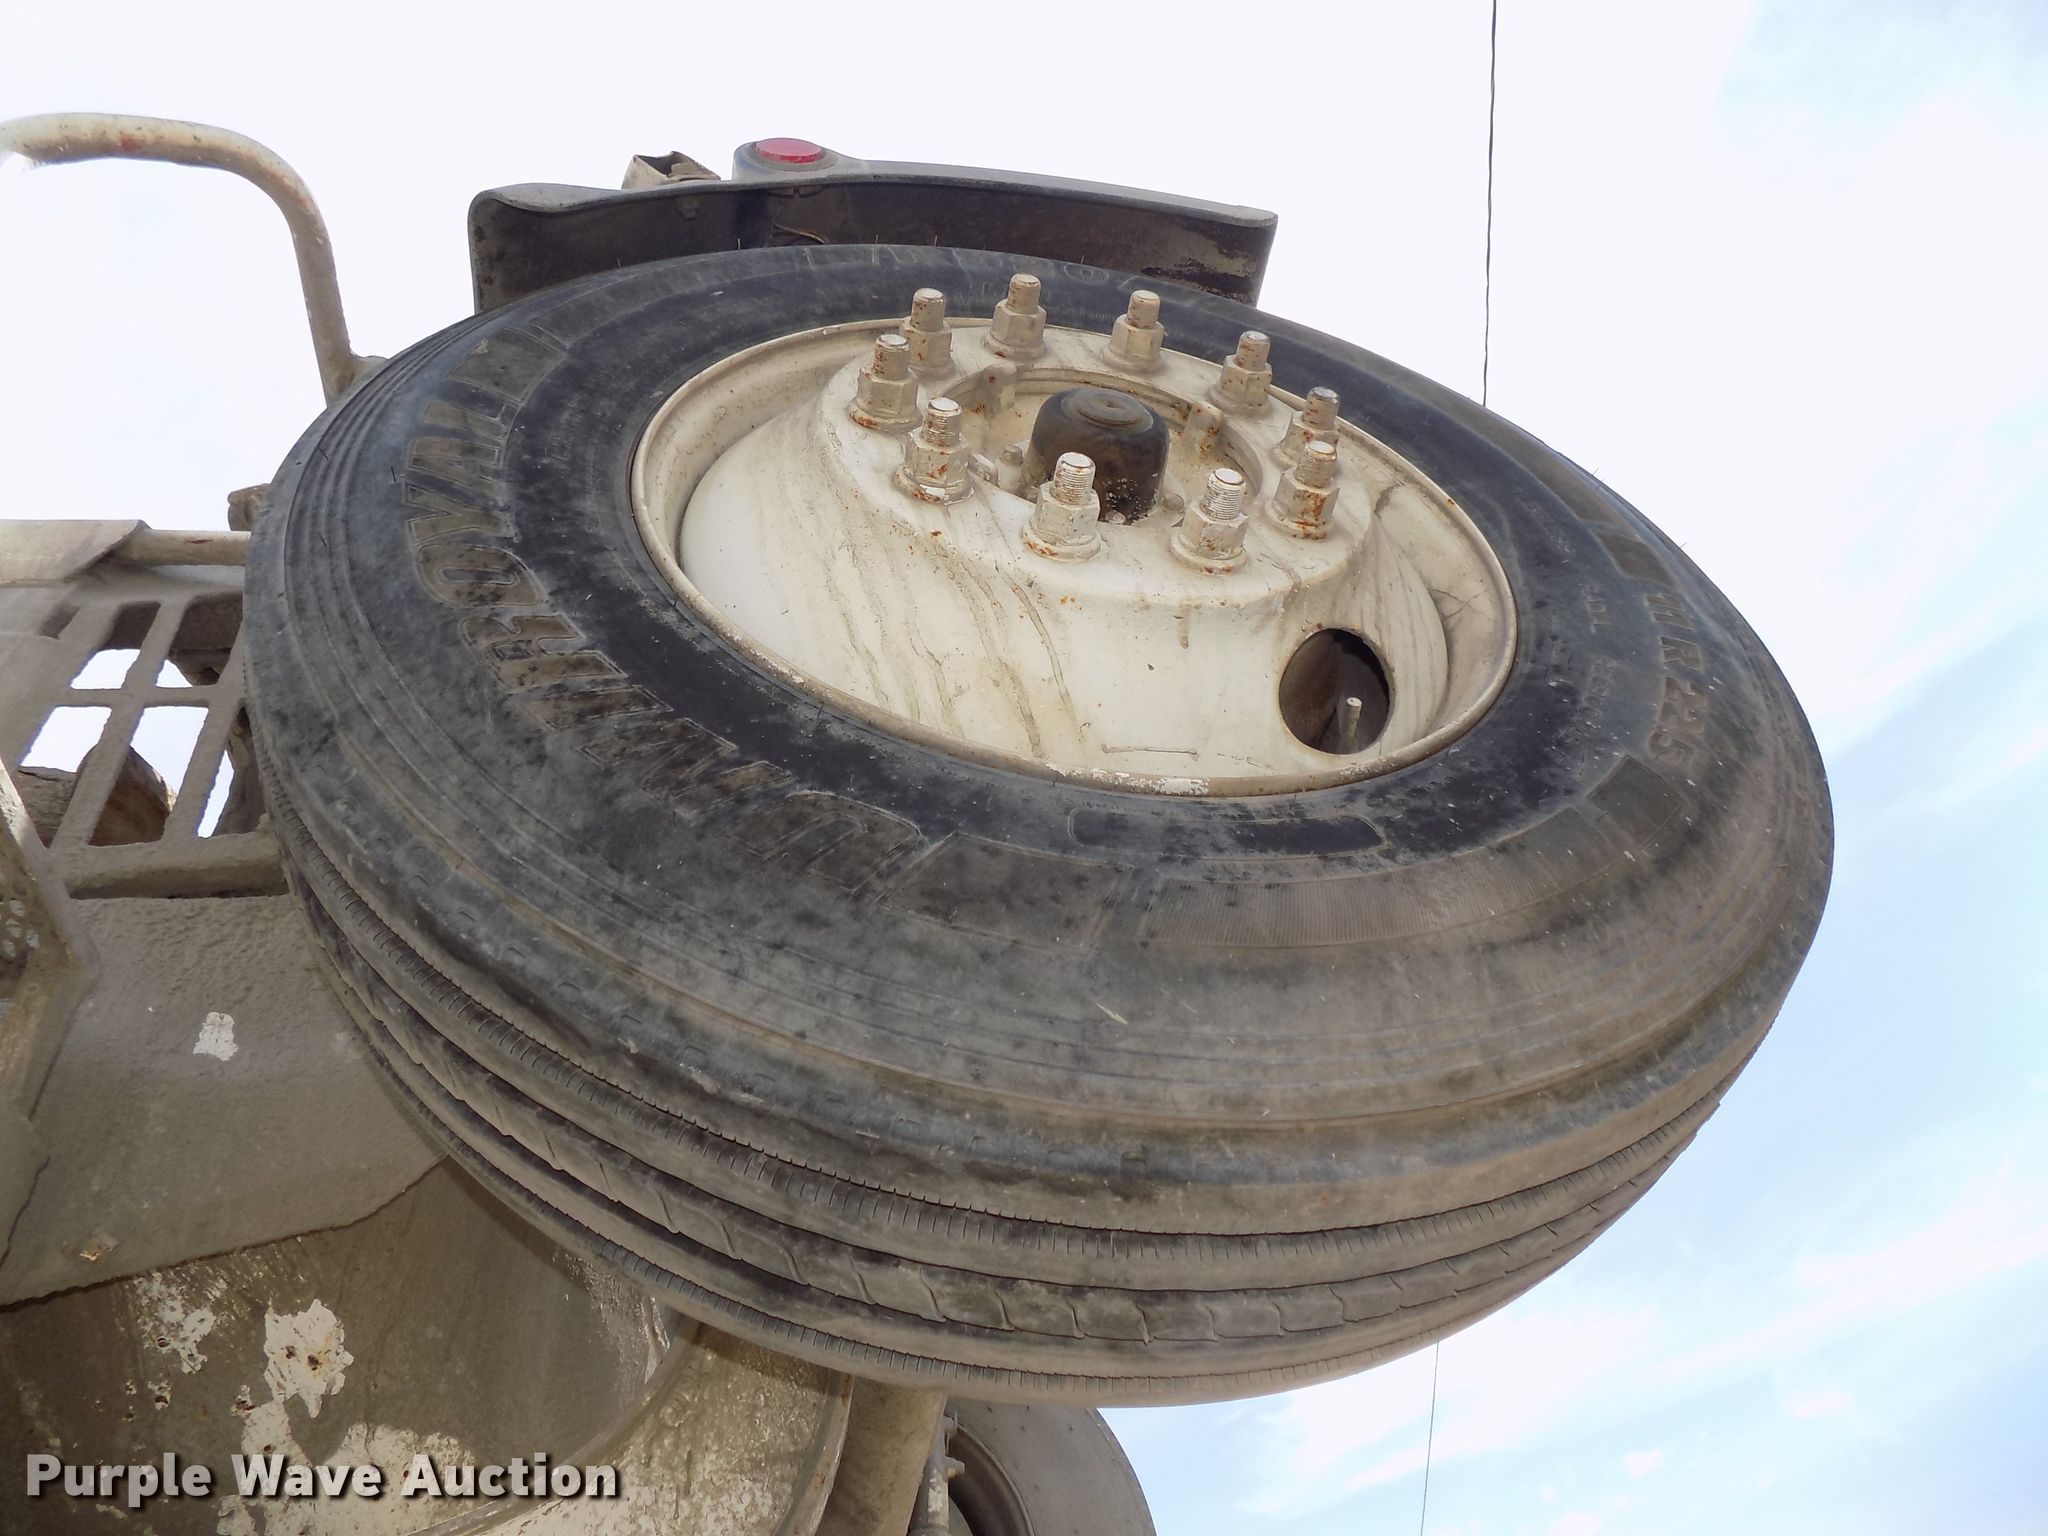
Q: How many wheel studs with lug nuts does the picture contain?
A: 10